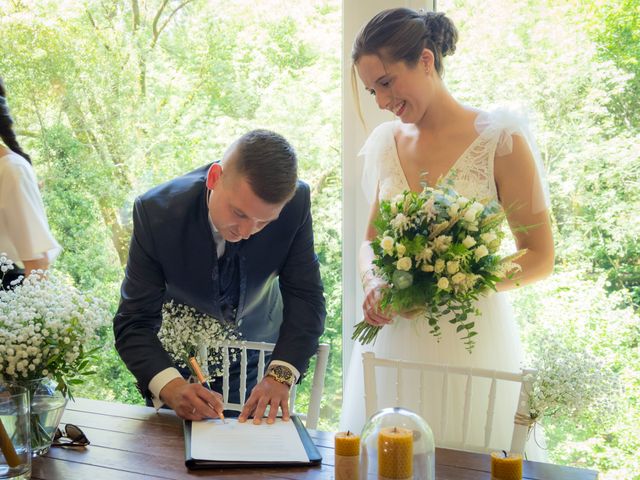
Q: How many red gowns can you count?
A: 0